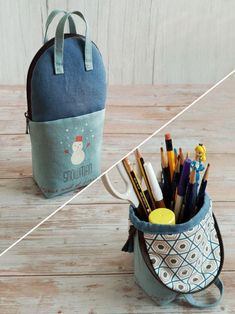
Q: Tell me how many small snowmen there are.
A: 1